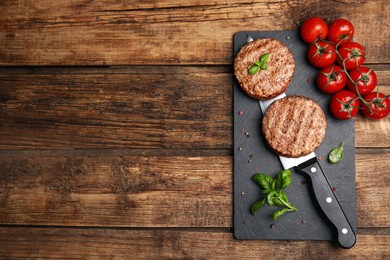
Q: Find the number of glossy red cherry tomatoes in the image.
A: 8